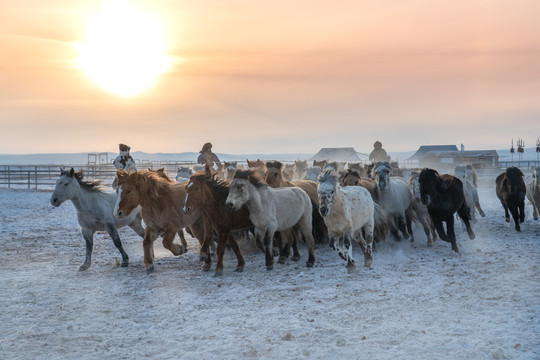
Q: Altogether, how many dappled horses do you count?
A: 1